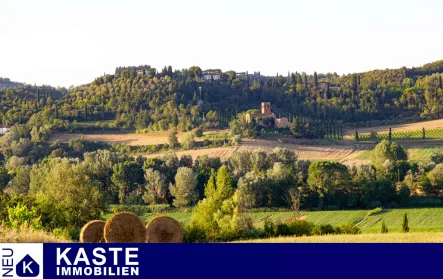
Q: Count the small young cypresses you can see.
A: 2